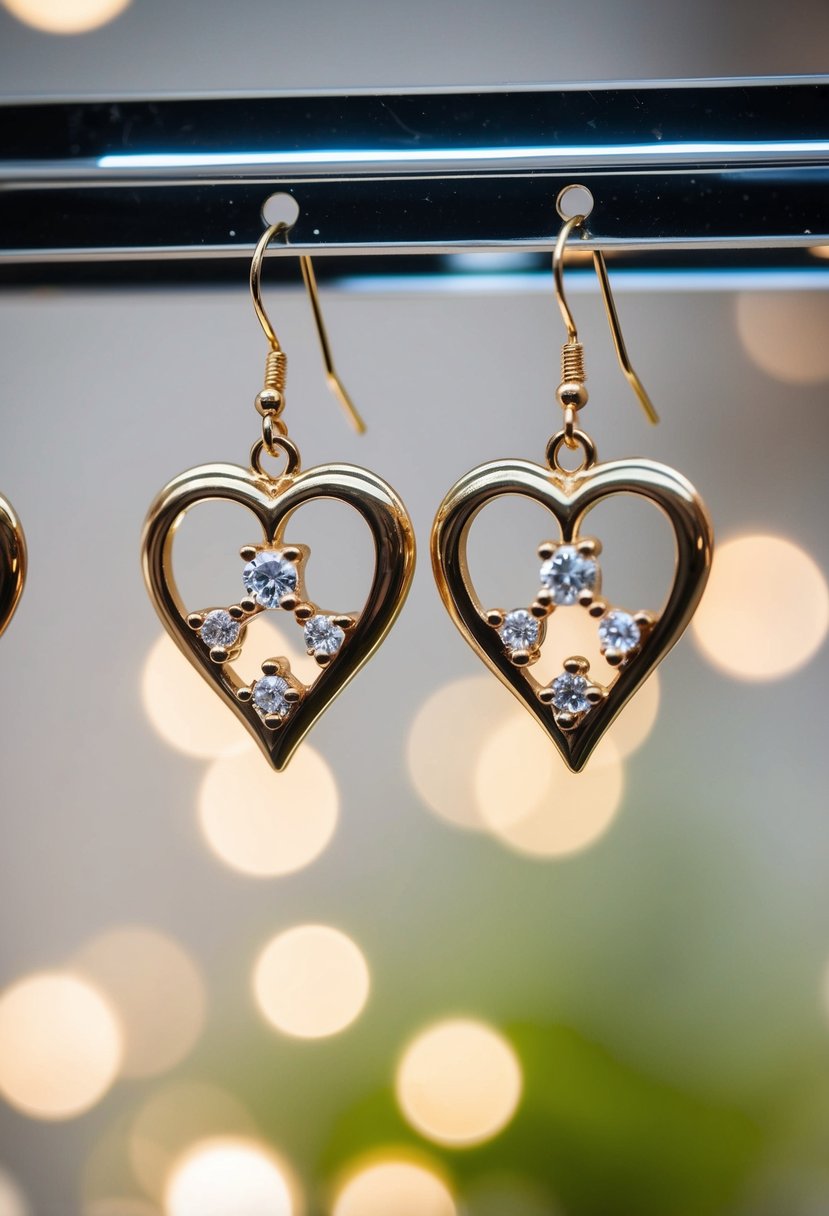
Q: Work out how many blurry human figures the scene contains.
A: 0